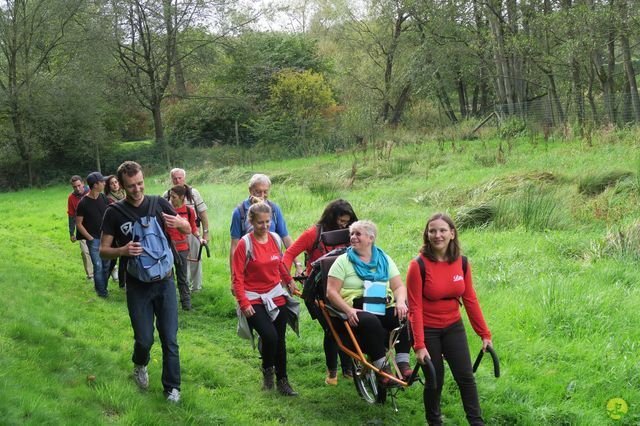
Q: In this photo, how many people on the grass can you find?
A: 11